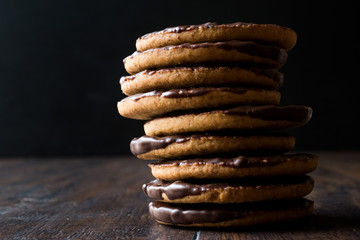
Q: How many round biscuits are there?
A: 9